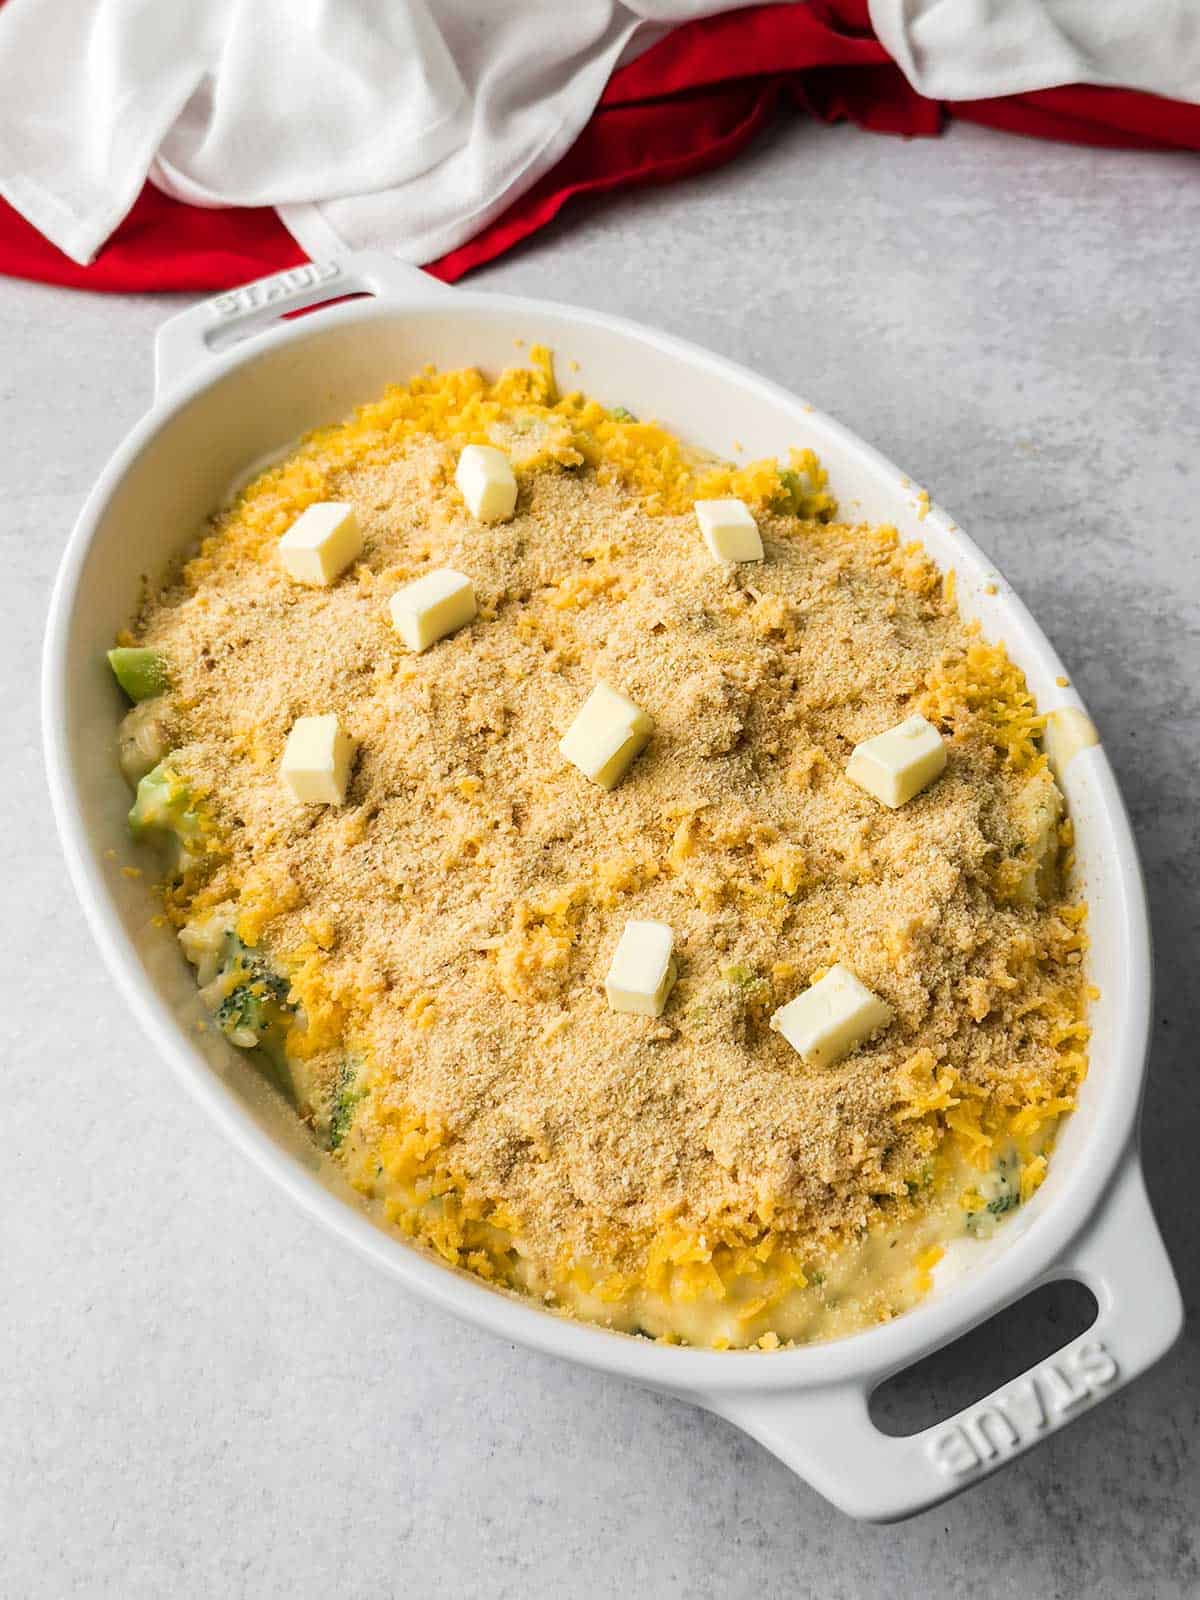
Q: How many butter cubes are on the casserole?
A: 9